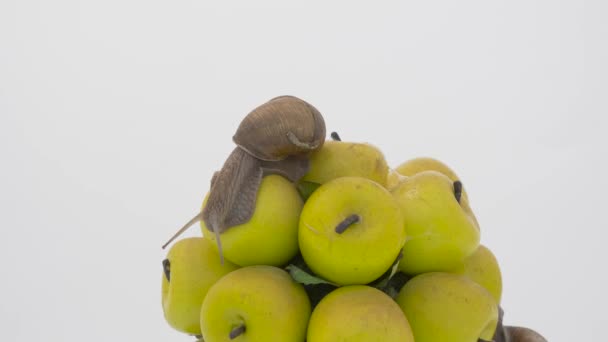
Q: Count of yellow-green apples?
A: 10